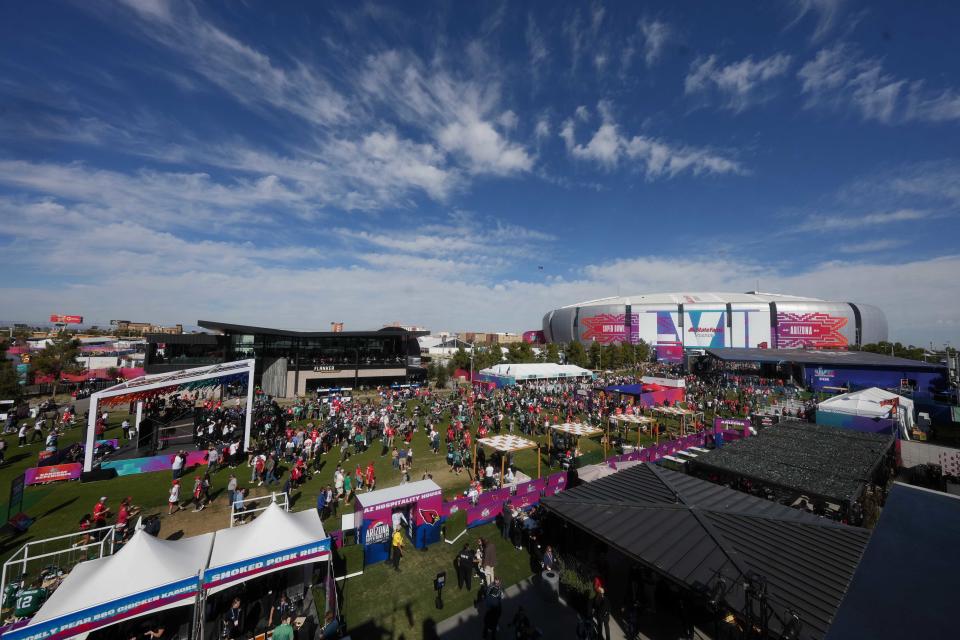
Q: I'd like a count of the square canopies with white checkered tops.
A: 4